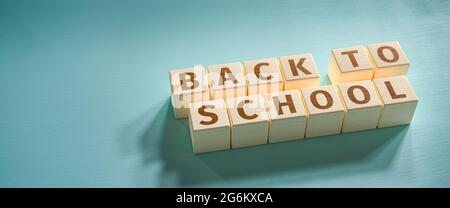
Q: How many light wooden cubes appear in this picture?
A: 12